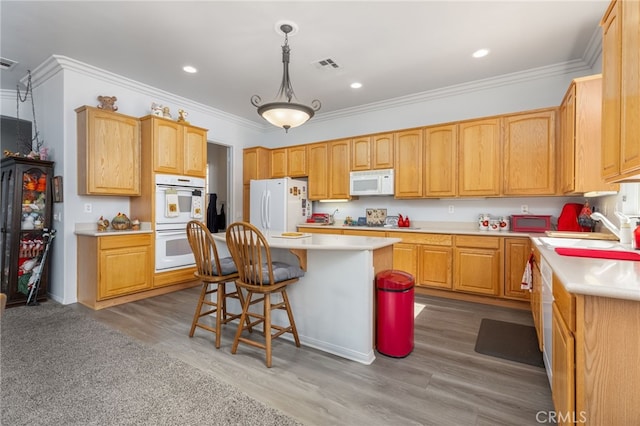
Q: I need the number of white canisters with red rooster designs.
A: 3